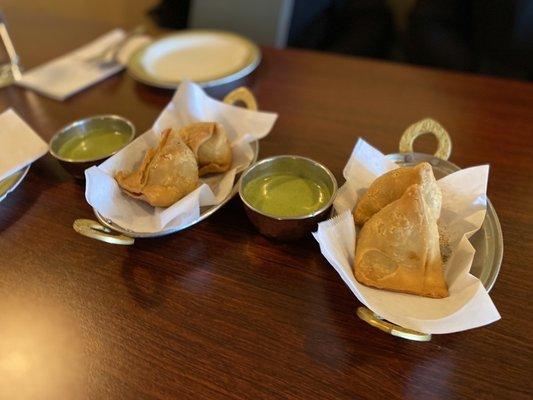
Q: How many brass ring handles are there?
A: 4